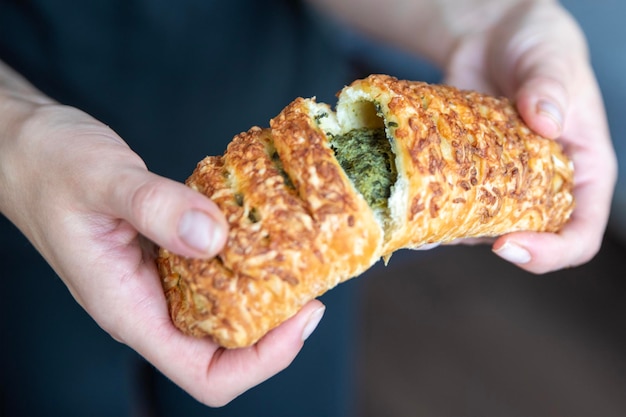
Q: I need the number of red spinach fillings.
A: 0